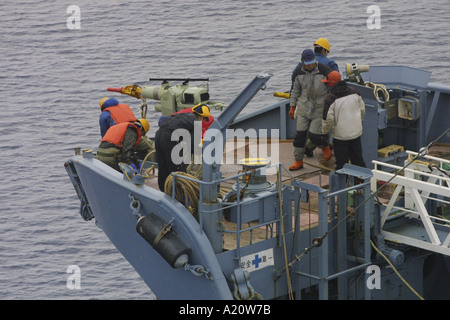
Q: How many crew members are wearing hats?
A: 6